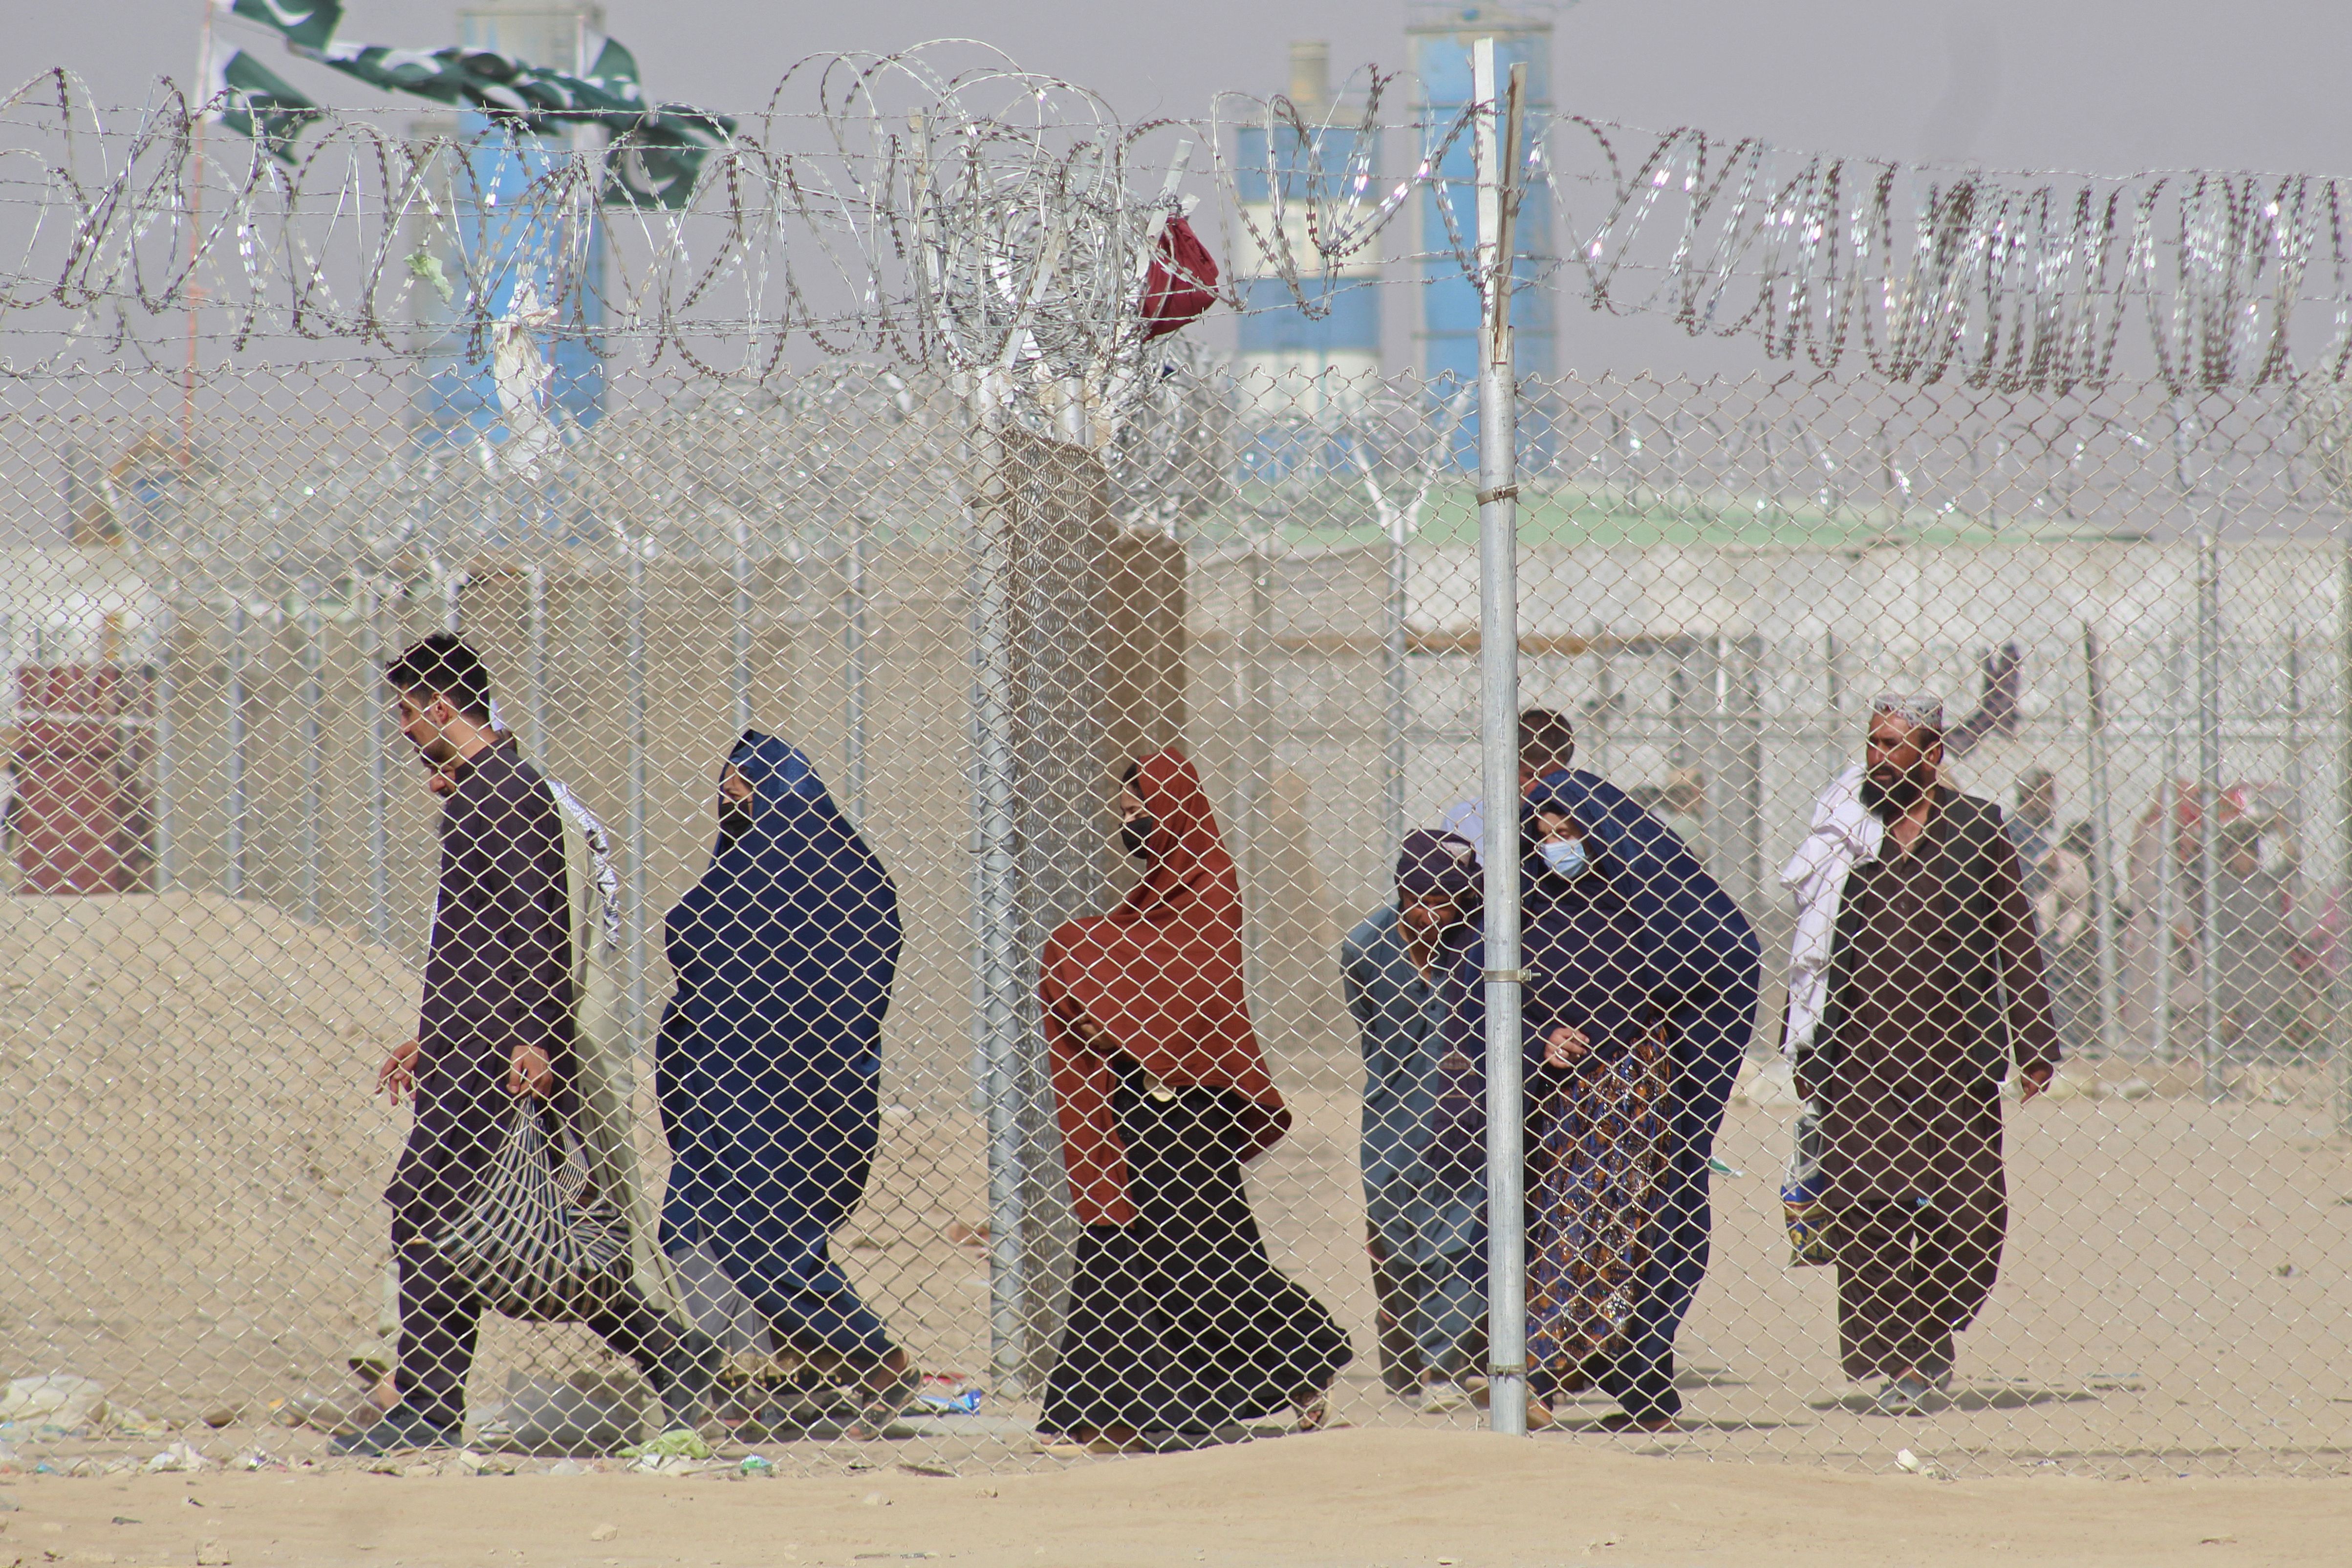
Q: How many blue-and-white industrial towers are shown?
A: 3